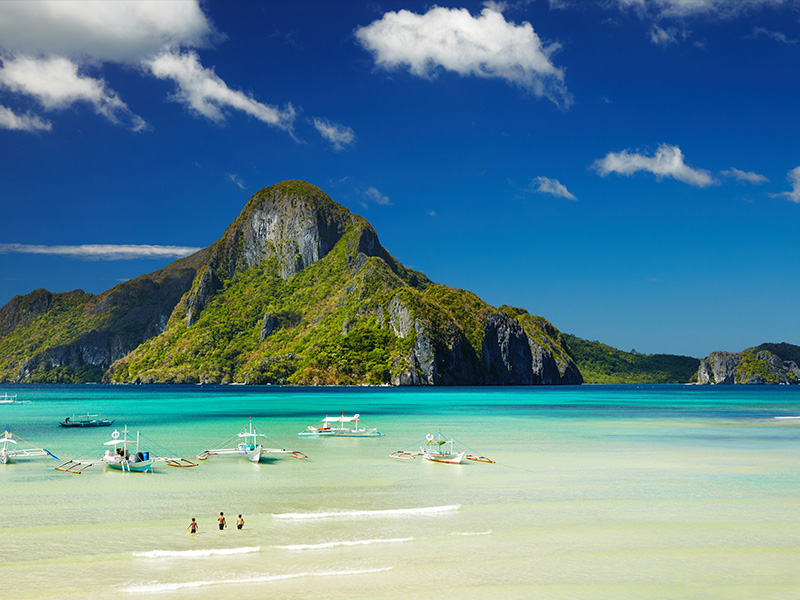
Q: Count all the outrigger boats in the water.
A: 7